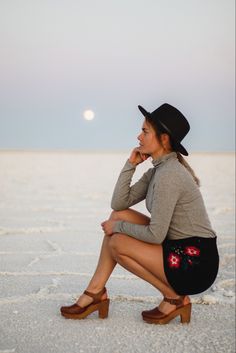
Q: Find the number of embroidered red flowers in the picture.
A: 2